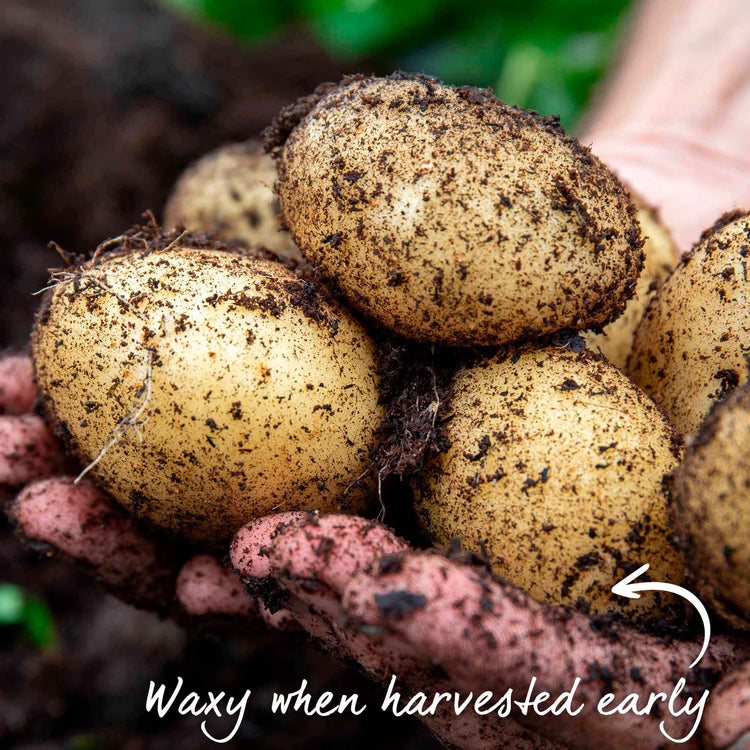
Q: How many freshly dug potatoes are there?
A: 7